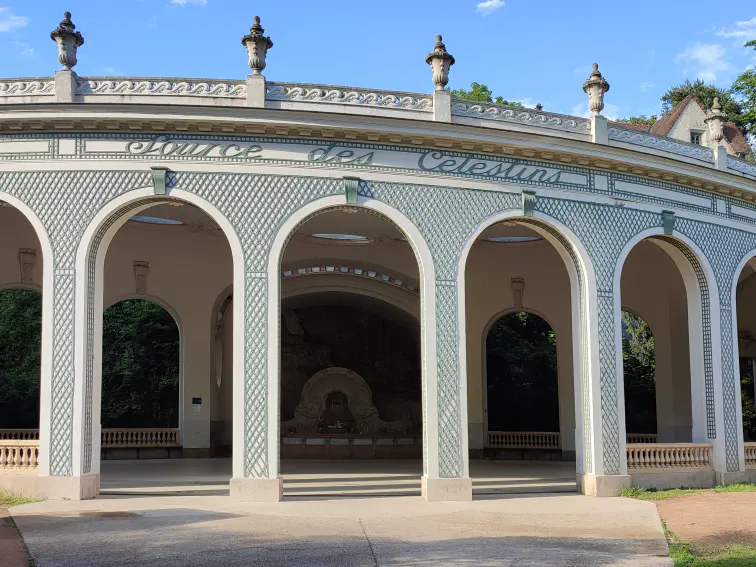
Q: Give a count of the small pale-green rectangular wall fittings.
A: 4